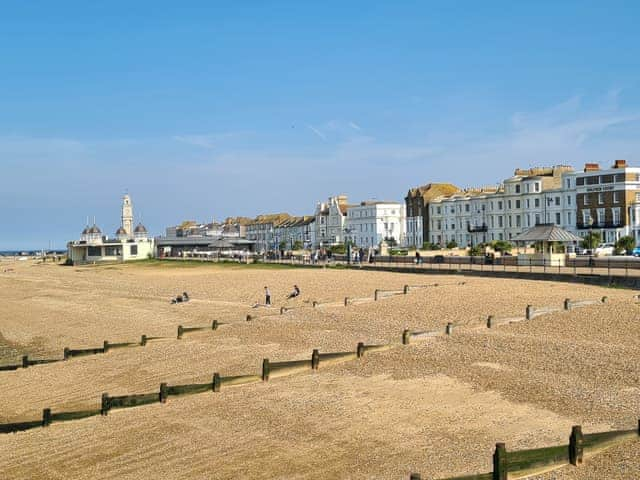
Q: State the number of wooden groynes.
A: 3